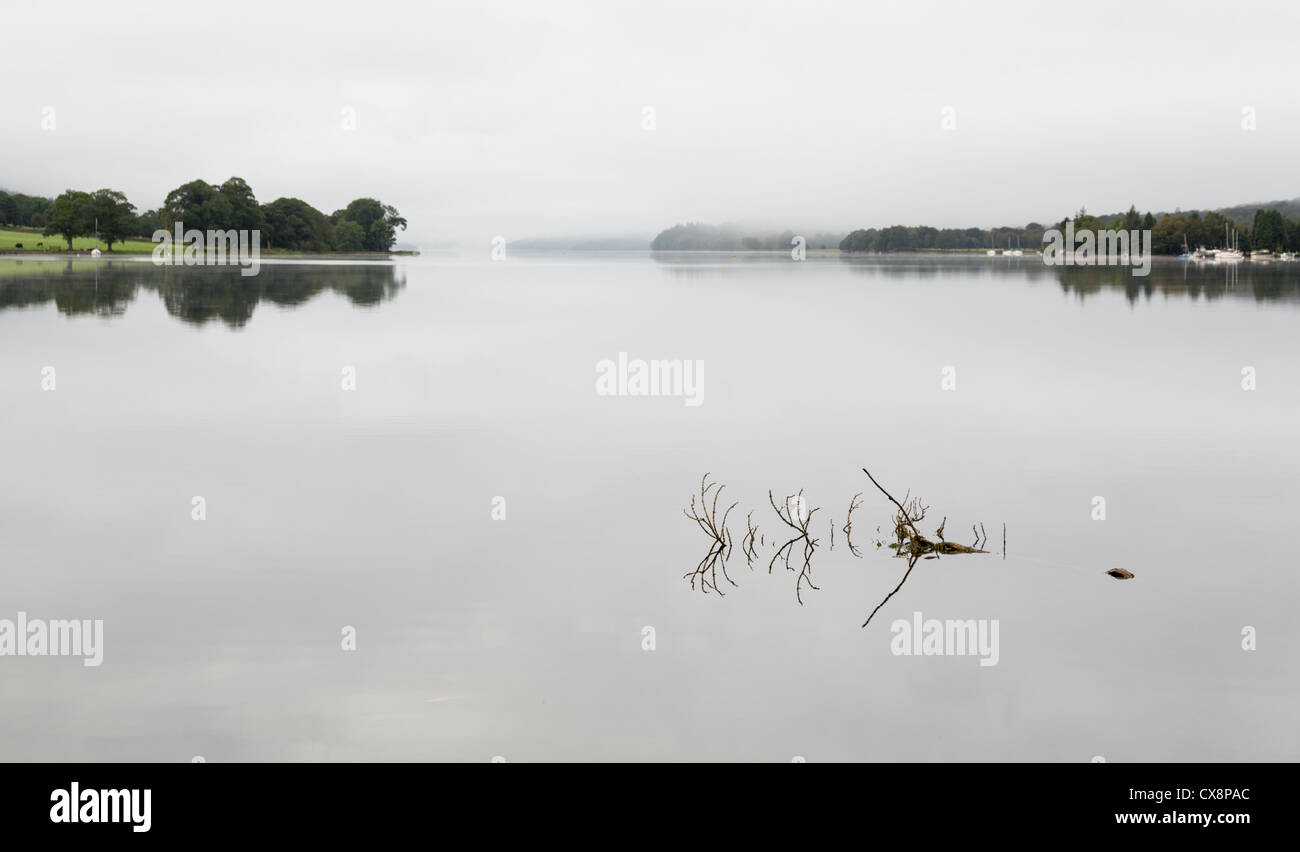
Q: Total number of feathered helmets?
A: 0